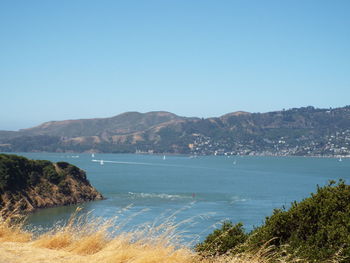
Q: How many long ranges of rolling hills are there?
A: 1